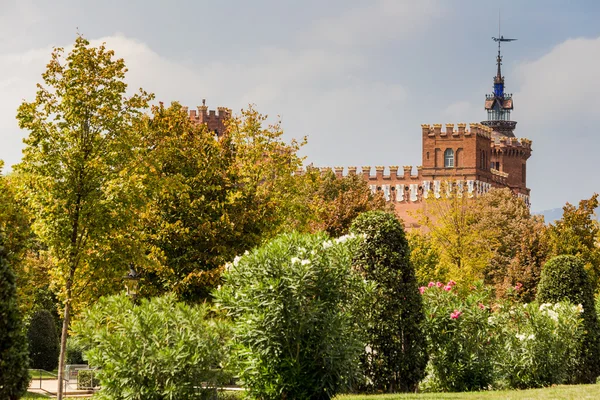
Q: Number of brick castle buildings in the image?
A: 1